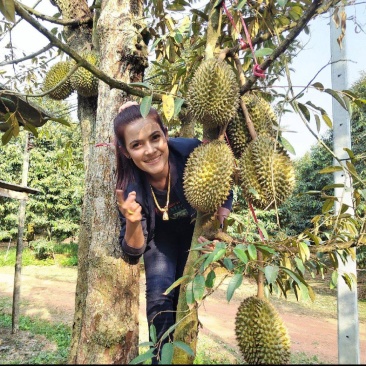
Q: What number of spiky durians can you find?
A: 7